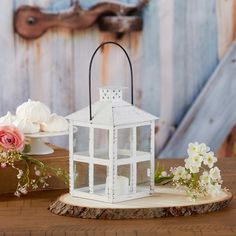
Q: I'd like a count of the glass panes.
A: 8